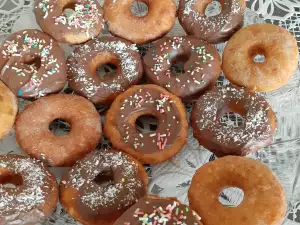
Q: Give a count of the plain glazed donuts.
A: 5